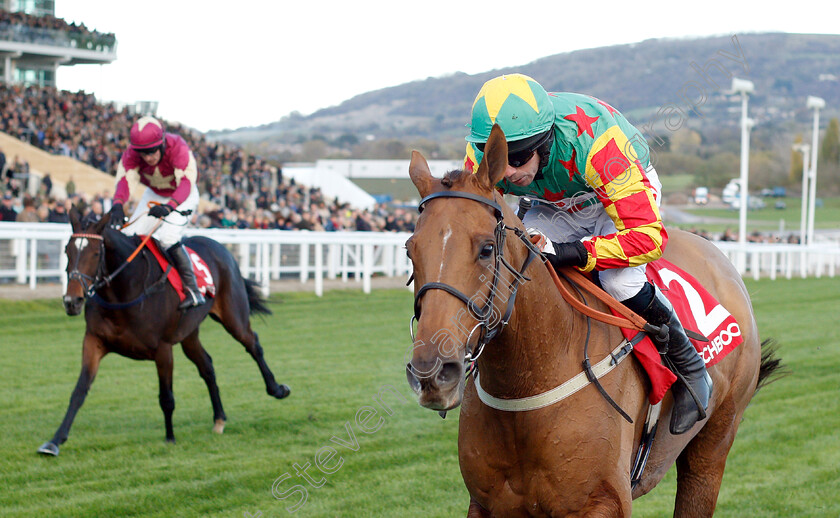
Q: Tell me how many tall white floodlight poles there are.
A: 3